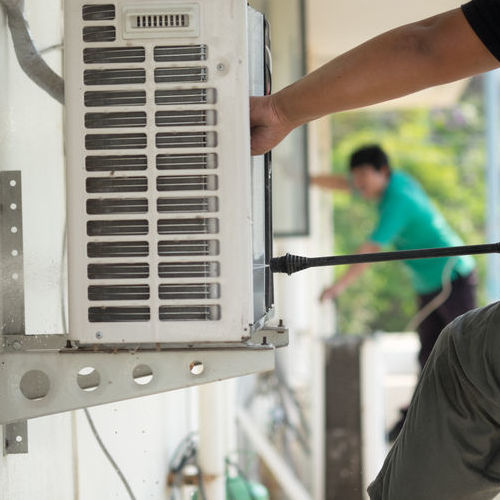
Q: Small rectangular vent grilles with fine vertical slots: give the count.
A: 1